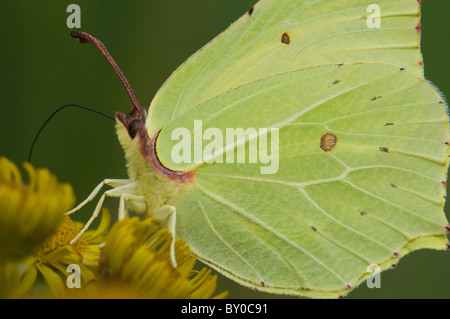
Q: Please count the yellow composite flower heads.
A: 3